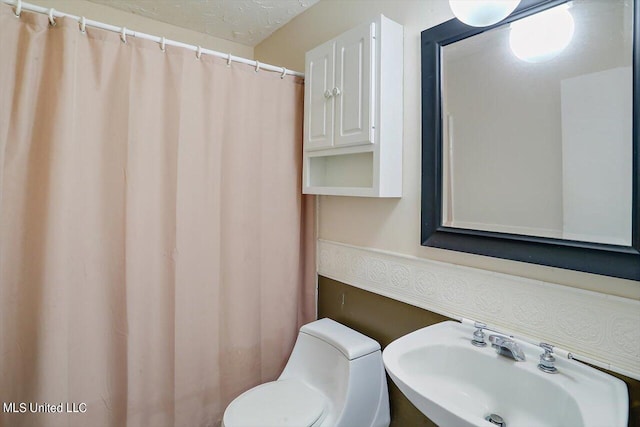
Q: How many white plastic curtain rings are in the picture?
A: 9